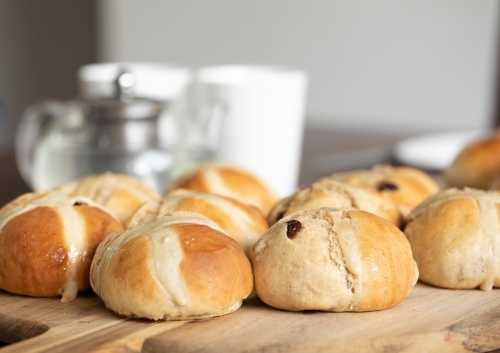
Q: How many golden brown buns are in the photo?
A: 10